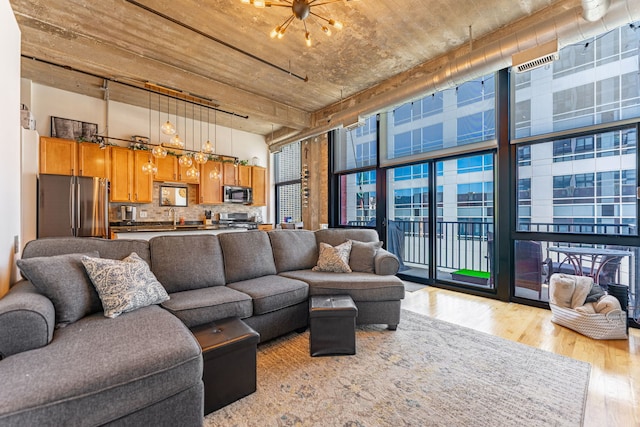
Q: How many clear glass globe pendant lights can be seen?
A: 9